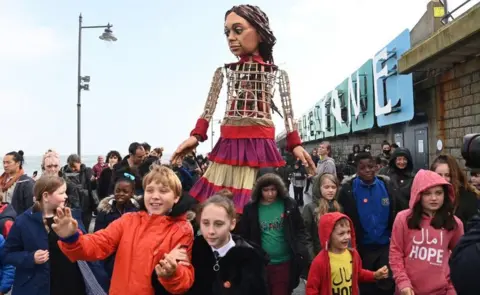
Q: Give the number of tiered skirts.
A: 1